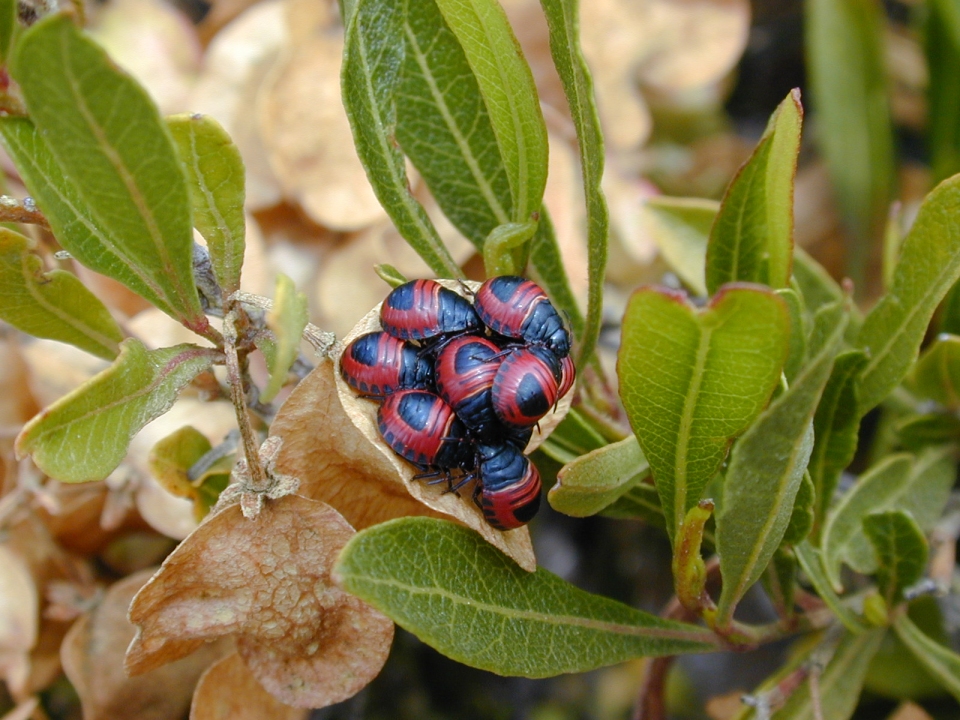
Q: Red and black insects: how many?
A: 8